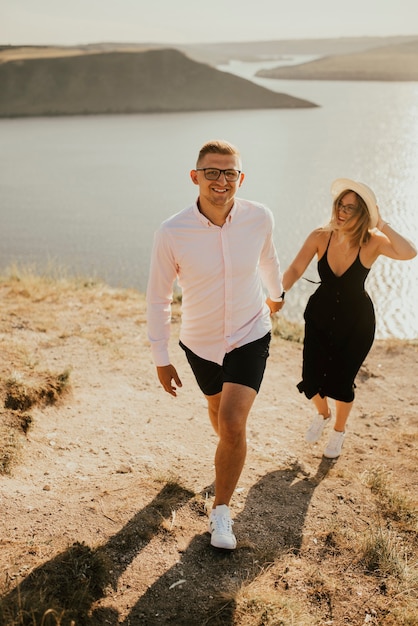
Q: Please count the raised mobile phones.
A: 0